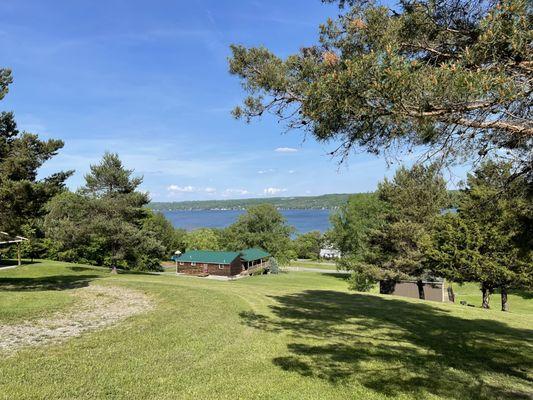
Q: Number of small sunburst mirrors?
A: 0